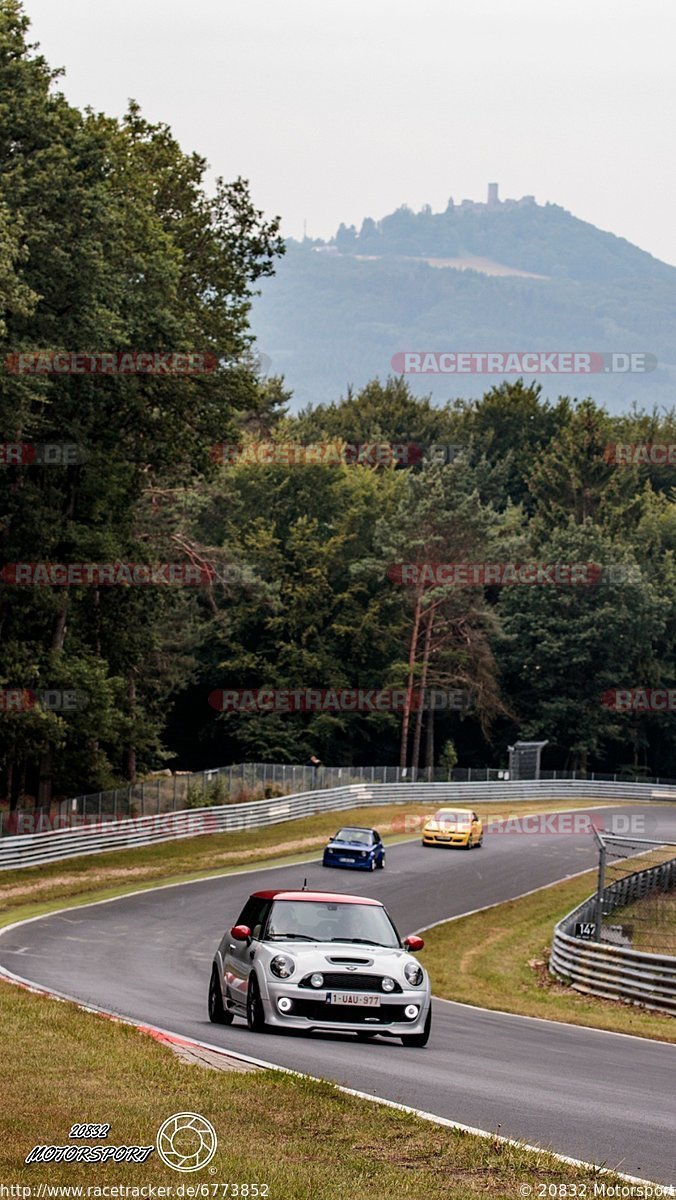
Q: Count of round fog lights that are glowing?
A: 2